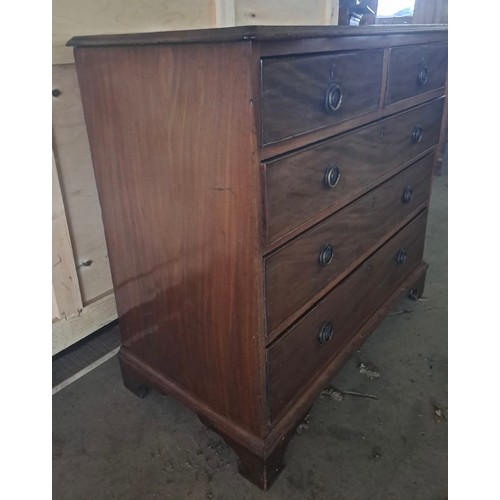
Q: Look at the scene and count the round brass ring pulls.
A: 8